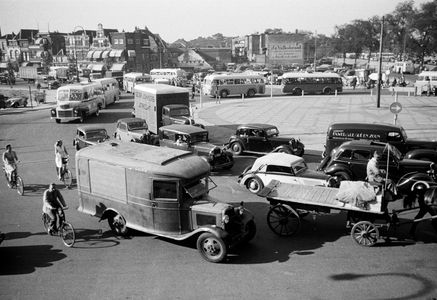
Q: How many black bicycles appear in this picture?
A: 3